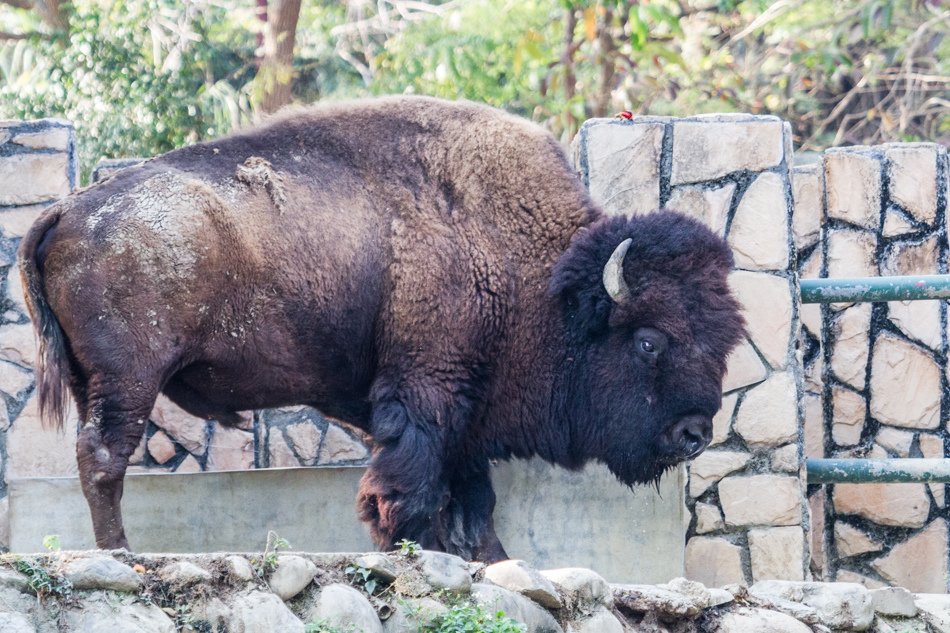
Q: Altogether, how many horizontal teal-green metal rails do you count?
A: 2